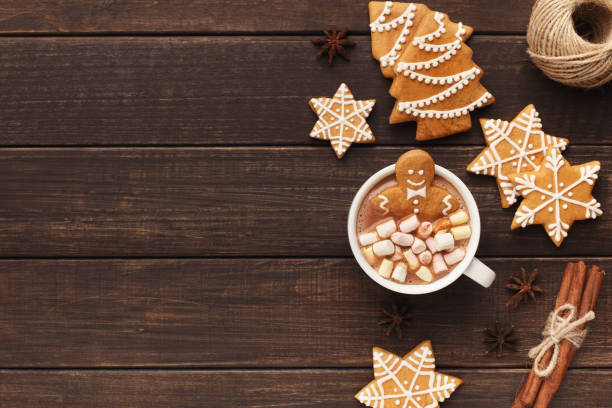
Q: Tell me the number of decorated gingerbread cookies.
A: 7